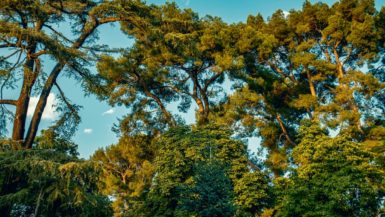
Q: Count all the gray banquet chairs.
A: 0